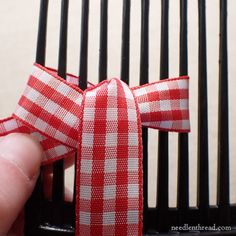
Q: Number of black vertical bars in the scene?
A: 10